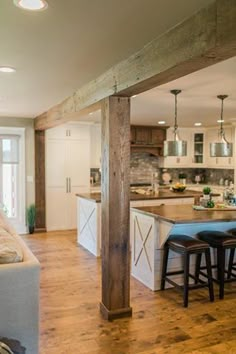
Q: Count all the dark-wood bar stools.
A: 3